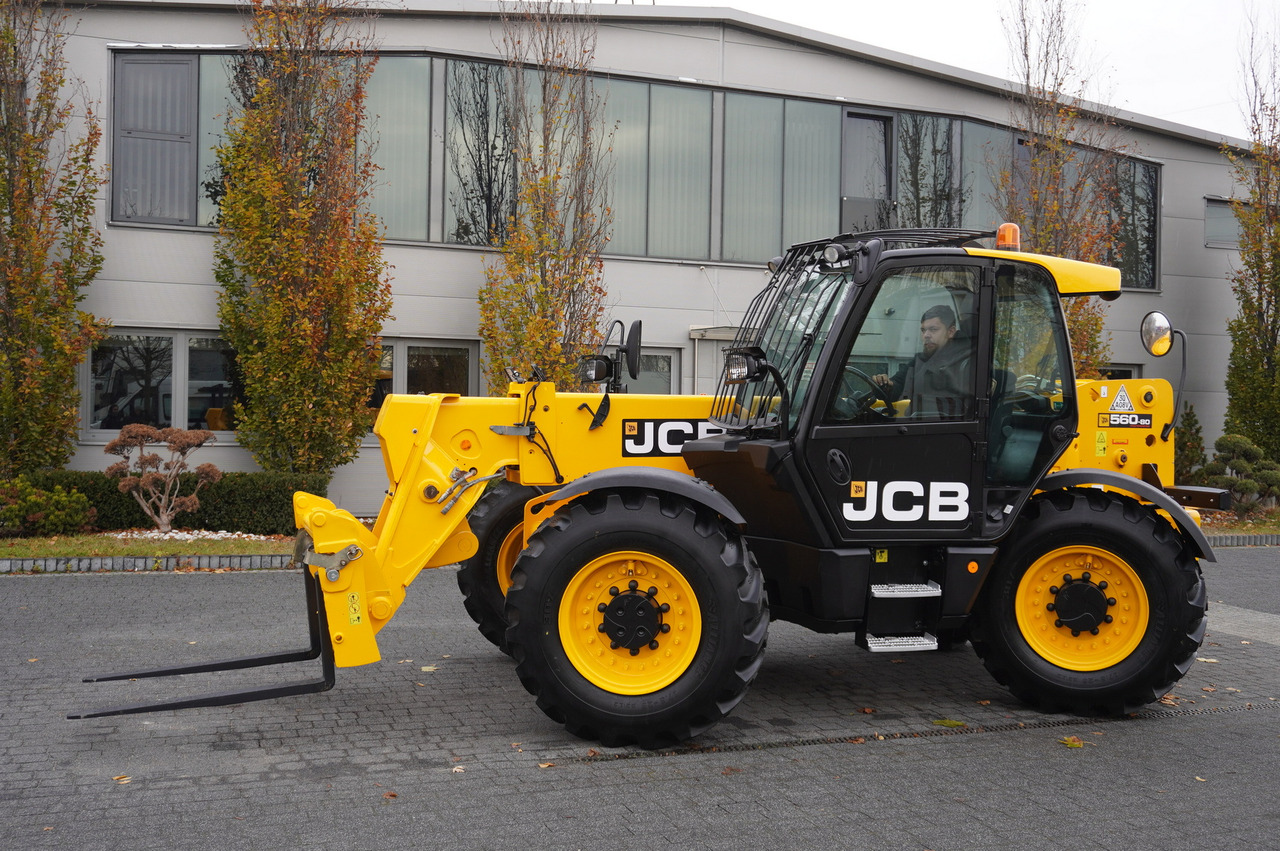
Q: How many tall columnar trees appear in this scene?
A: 5